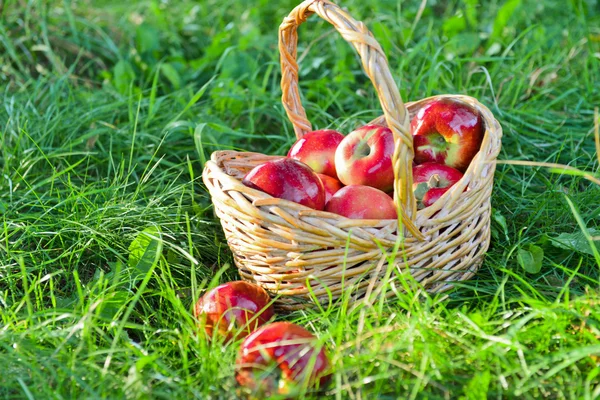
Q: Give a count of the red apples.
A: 9